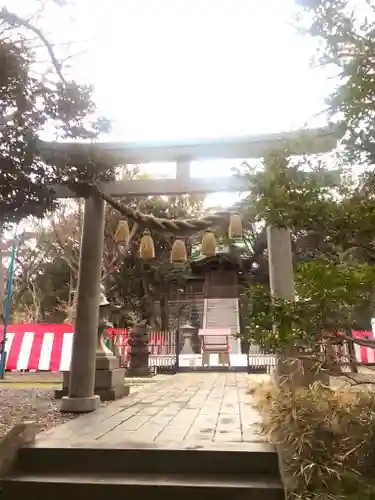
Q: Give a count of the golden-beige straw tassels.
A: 5